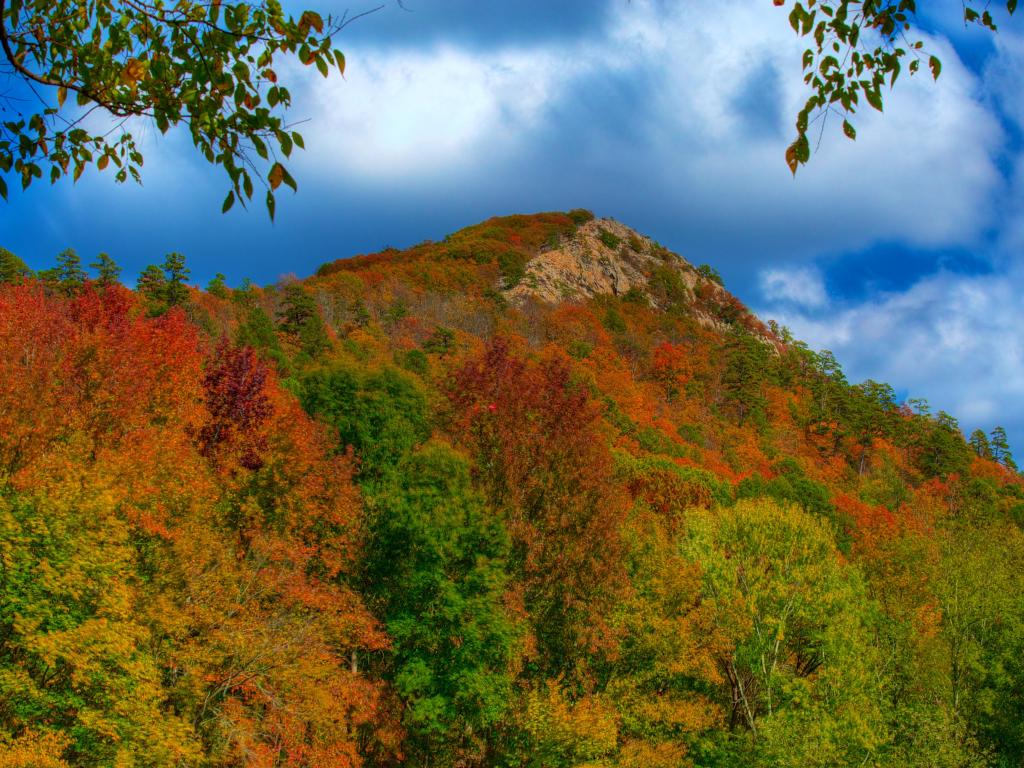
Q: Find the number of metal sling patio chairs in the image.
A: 0